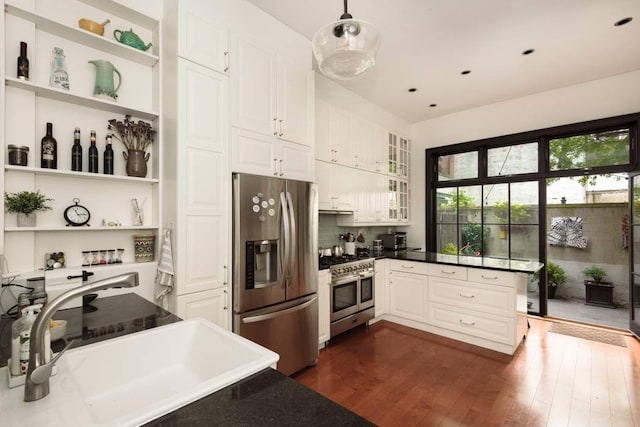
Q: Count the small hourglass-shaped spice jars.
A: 5